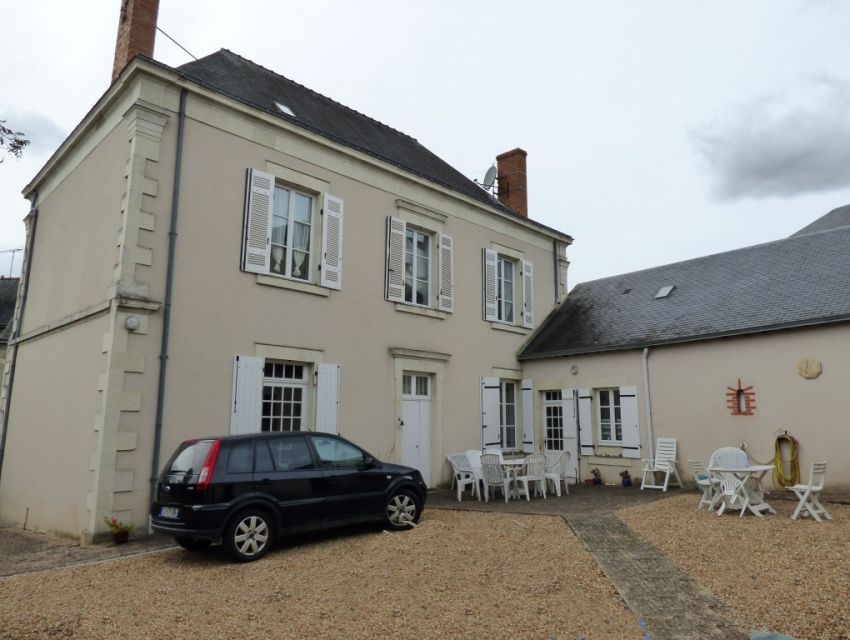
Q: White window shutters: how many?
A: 12